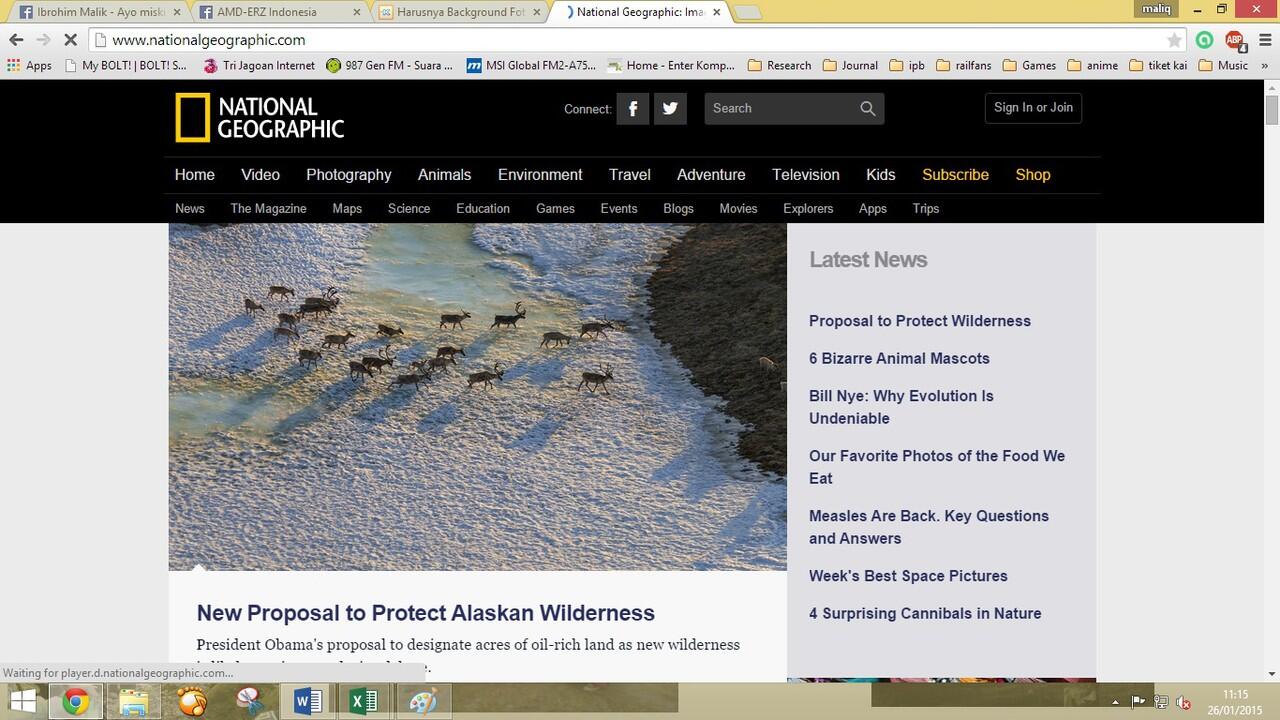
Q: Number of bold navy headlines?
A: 8